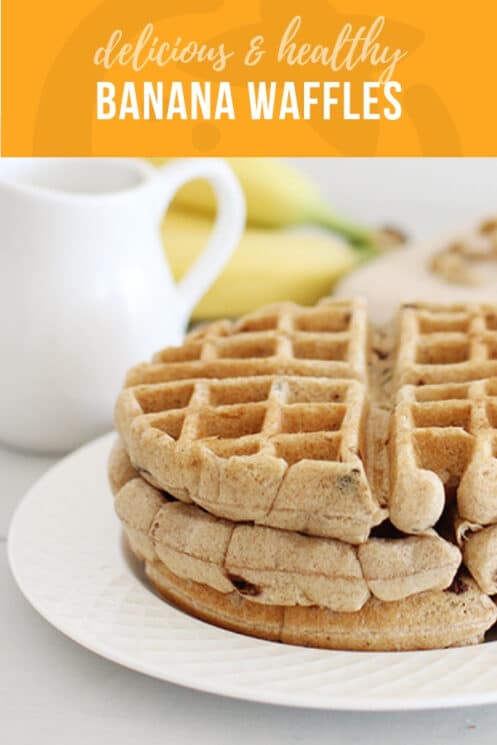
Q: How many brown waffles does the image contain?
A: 3